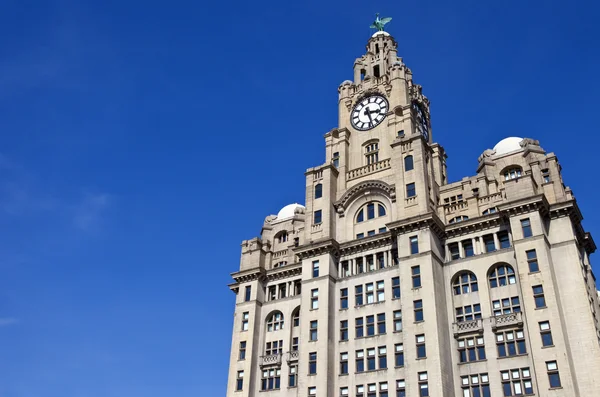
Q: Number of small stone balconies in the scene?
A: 4